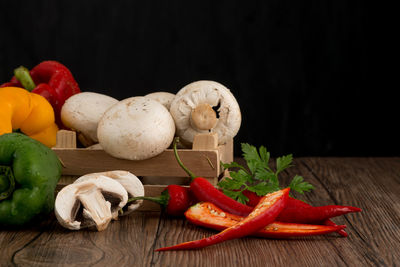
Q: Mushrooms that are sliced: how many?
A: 2